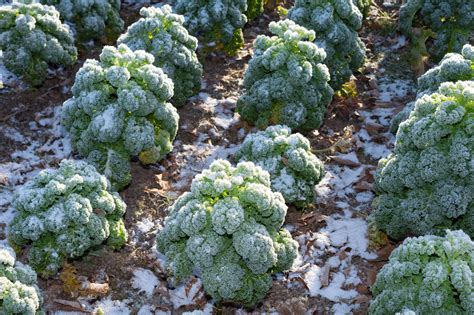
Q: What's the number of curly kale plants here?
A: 15